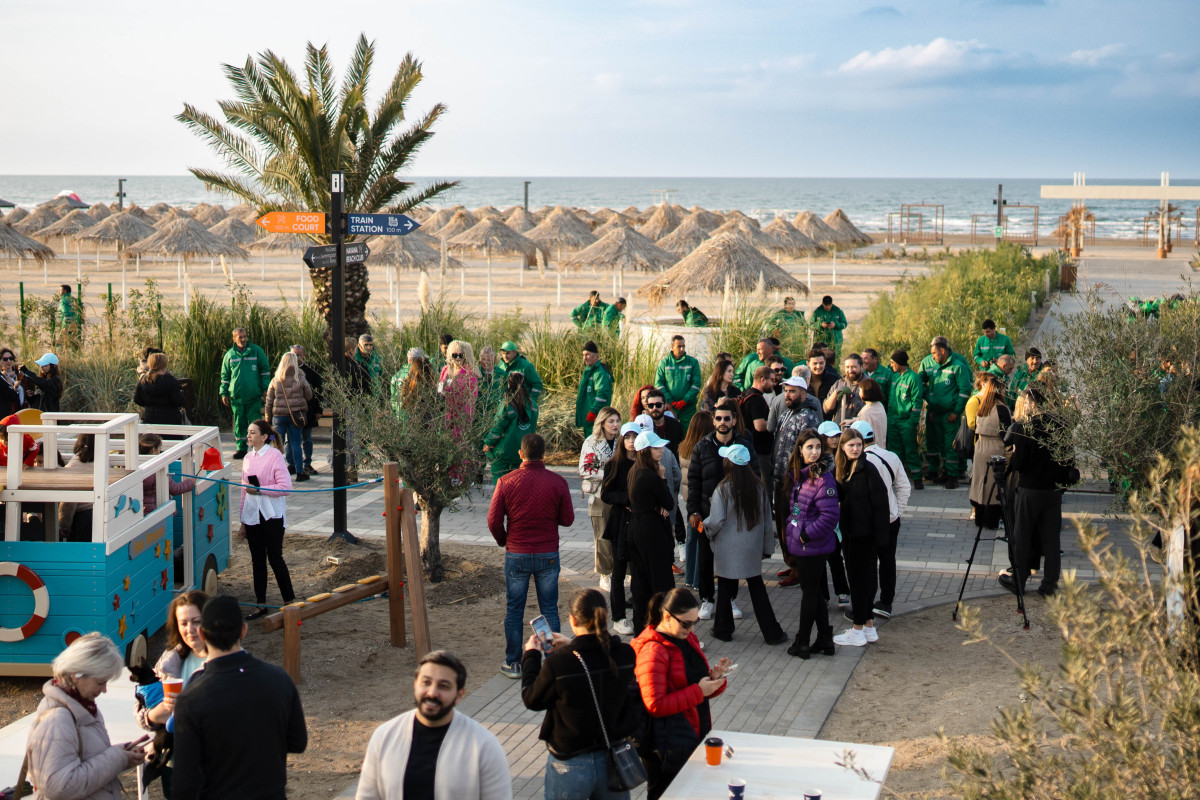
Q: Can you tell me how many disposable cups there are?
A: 4